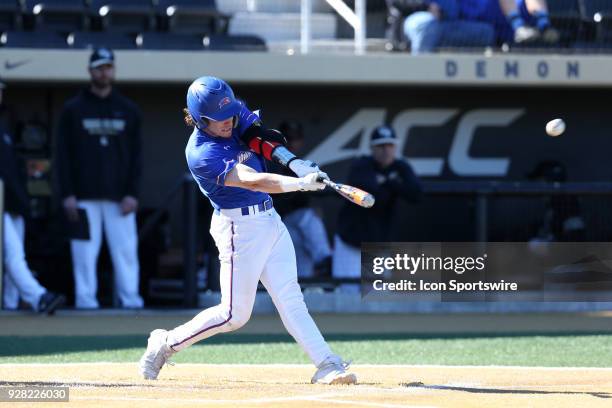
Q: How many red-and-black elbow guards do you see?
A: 1